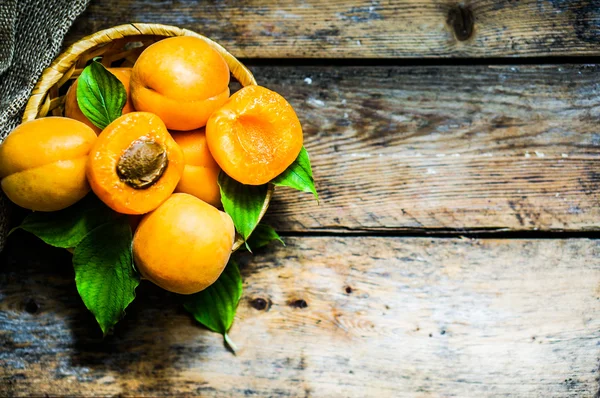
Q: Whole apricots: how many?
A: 5